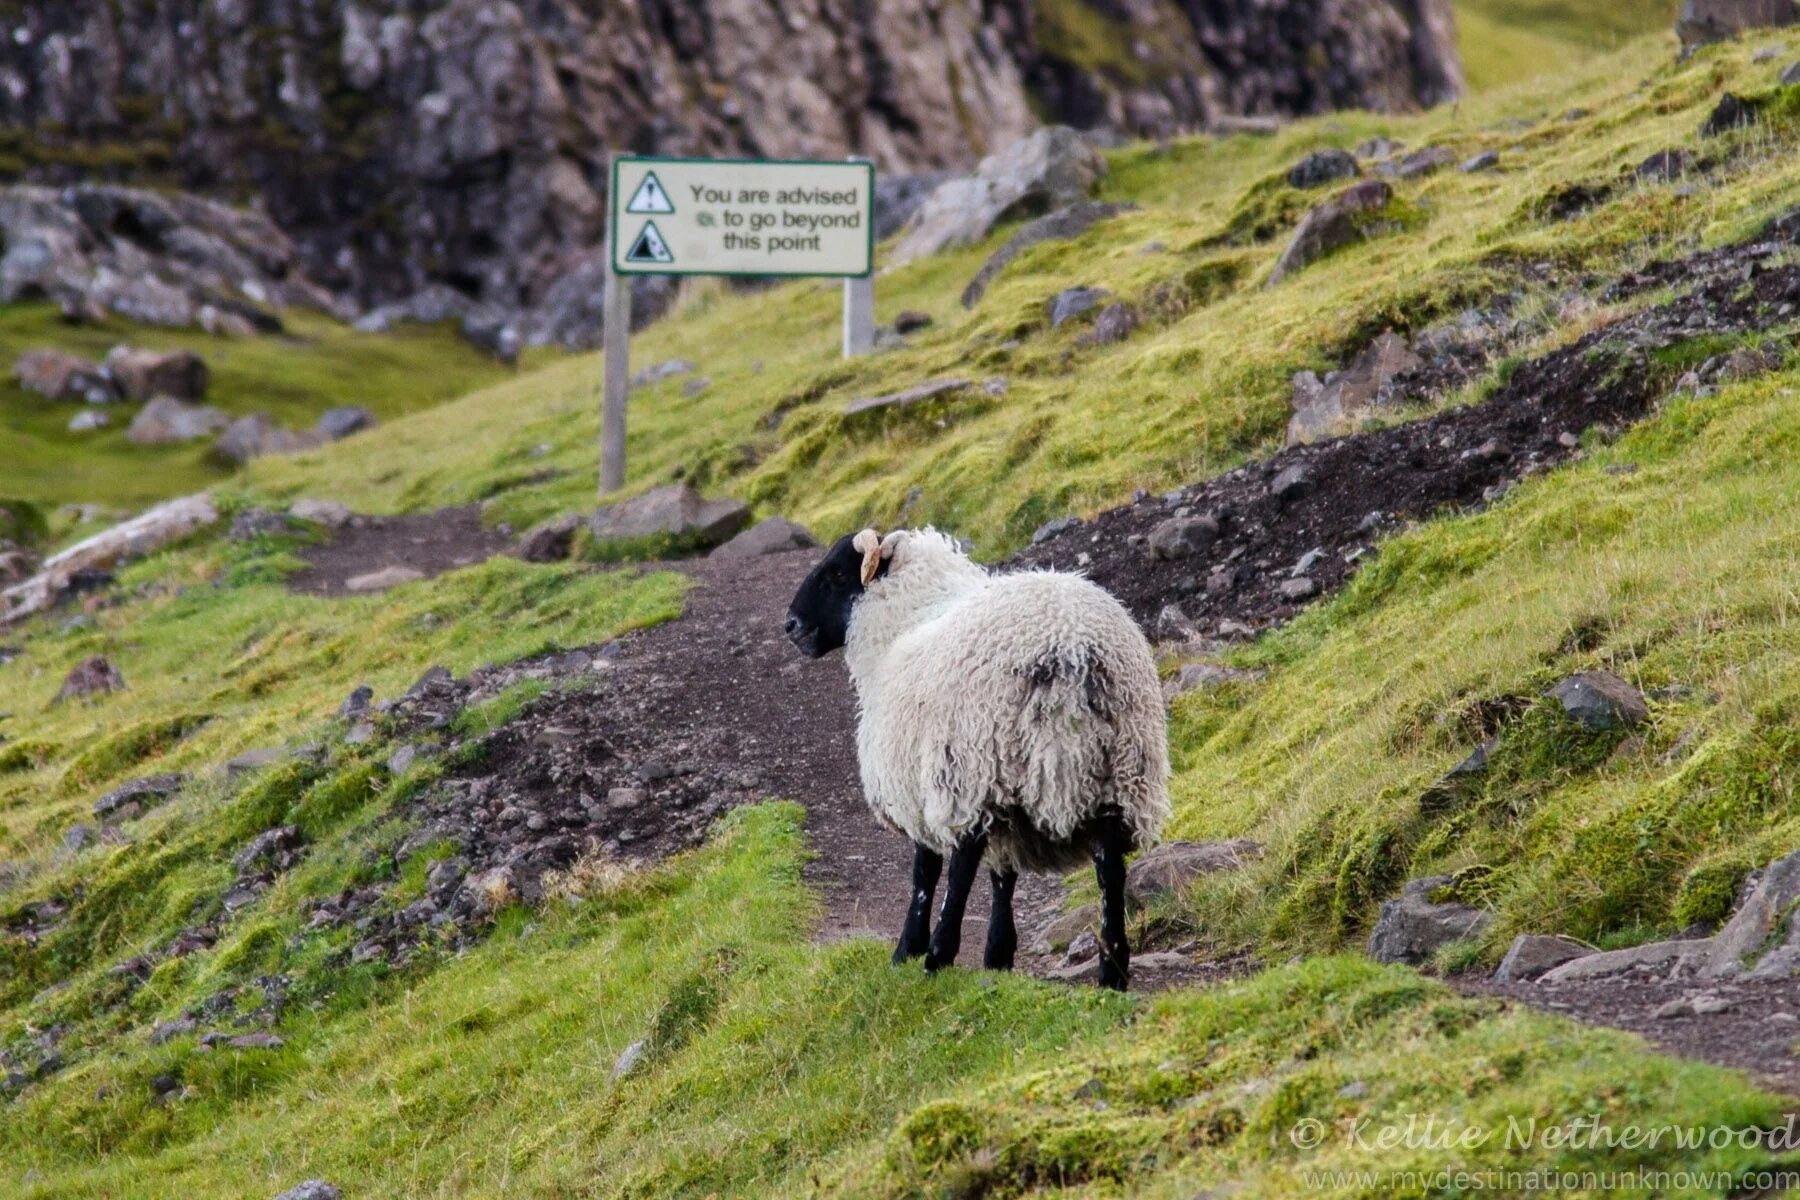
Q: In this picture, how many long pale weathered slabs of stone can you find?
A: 1